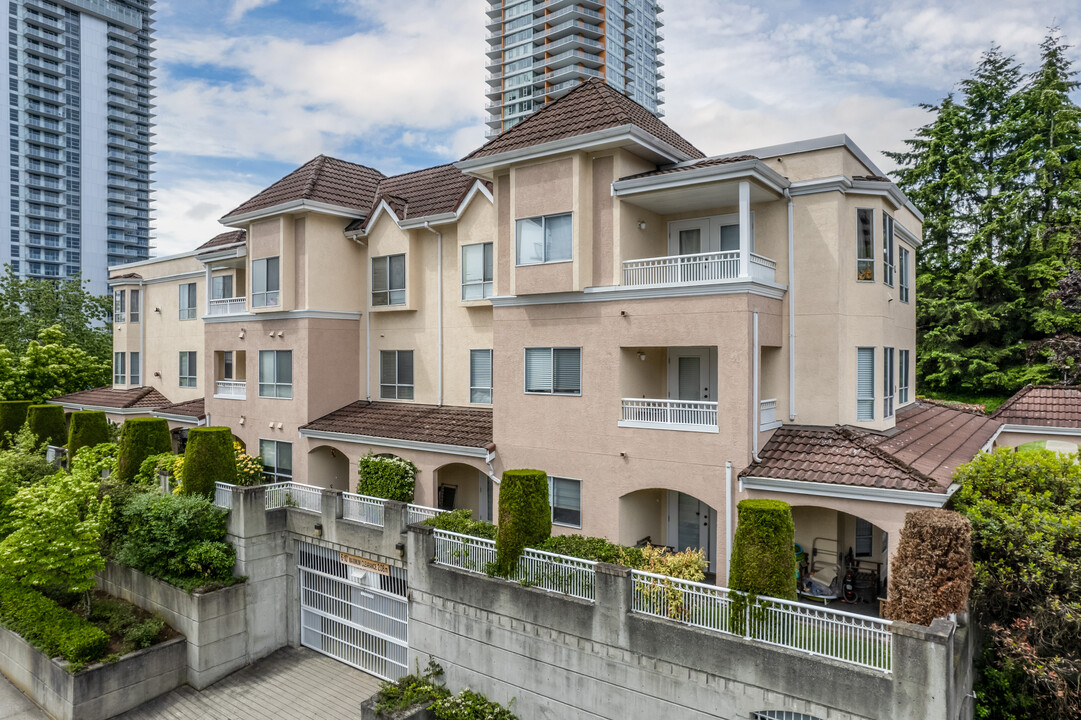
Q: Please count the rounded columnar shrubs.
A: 8